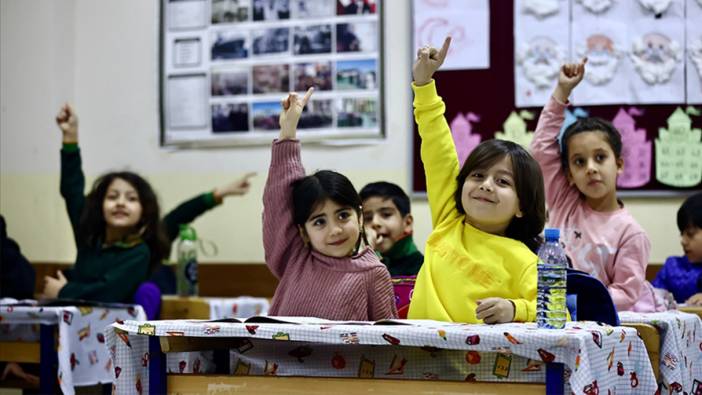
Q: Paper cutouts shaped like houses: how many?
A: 5